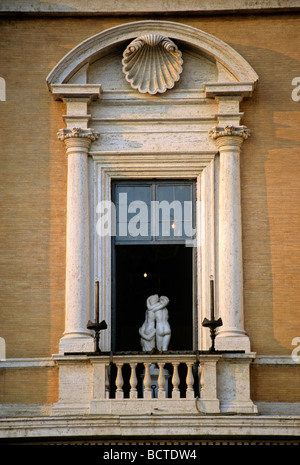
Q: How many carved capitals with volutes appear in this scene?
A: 2